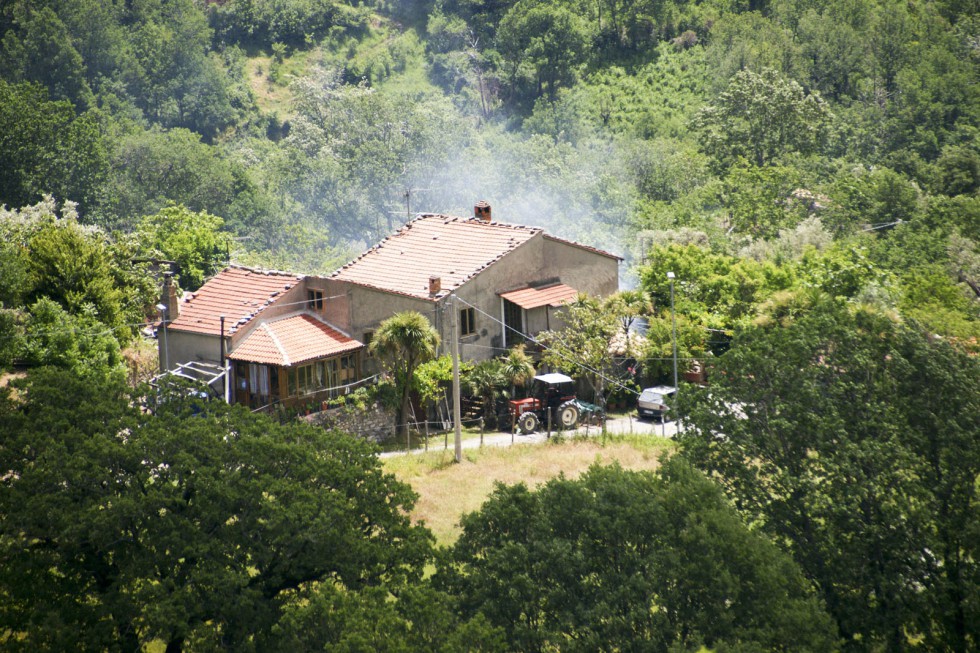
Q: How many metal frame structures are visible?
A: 1